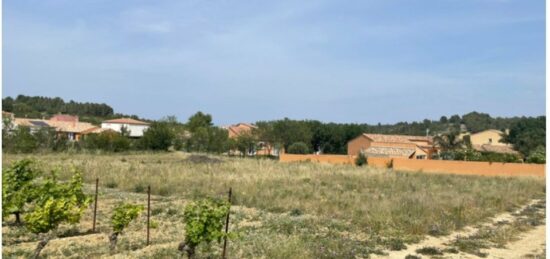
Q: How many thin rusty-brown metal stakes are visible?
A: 3